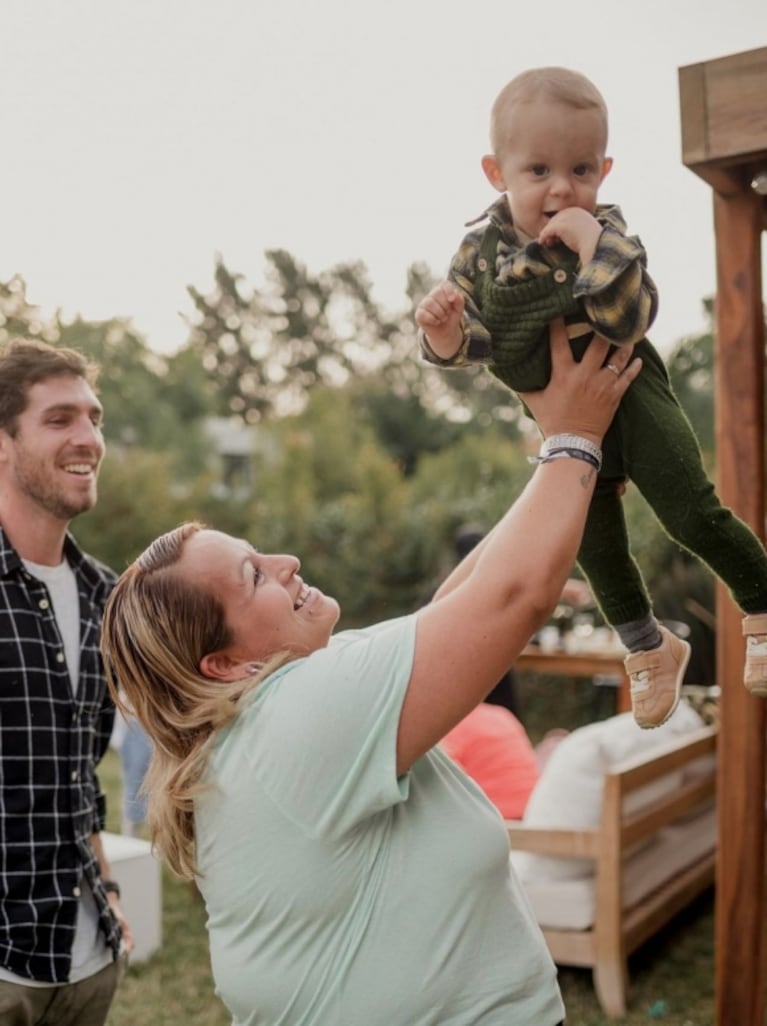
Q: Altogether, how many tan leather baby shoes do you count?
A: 2